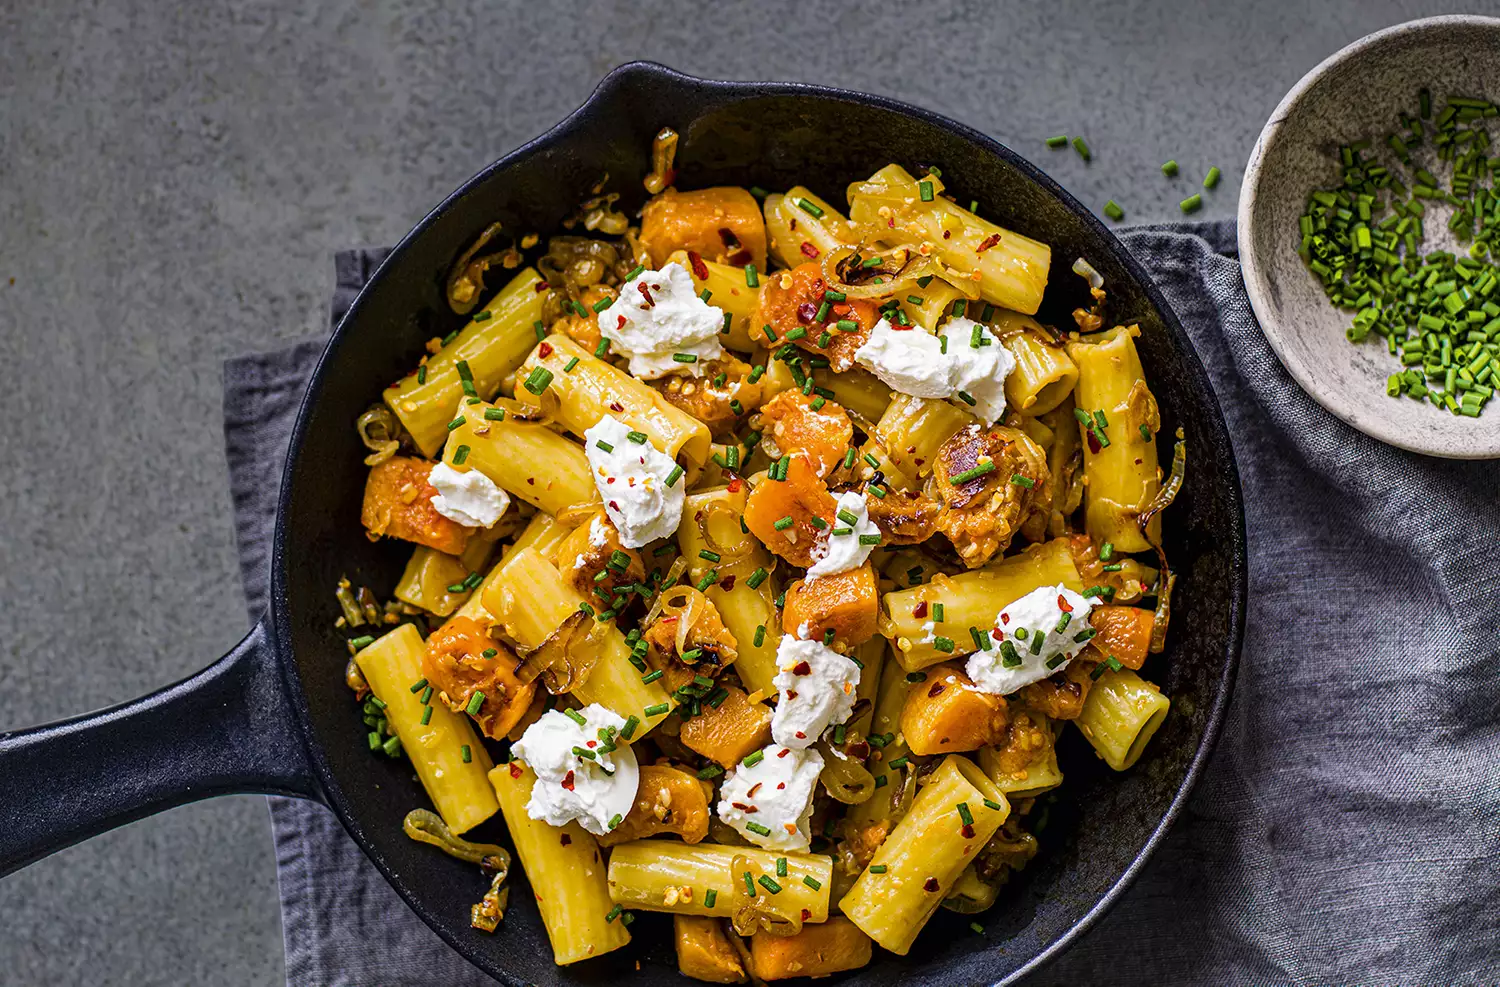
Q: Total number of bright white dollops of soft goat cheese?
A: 9